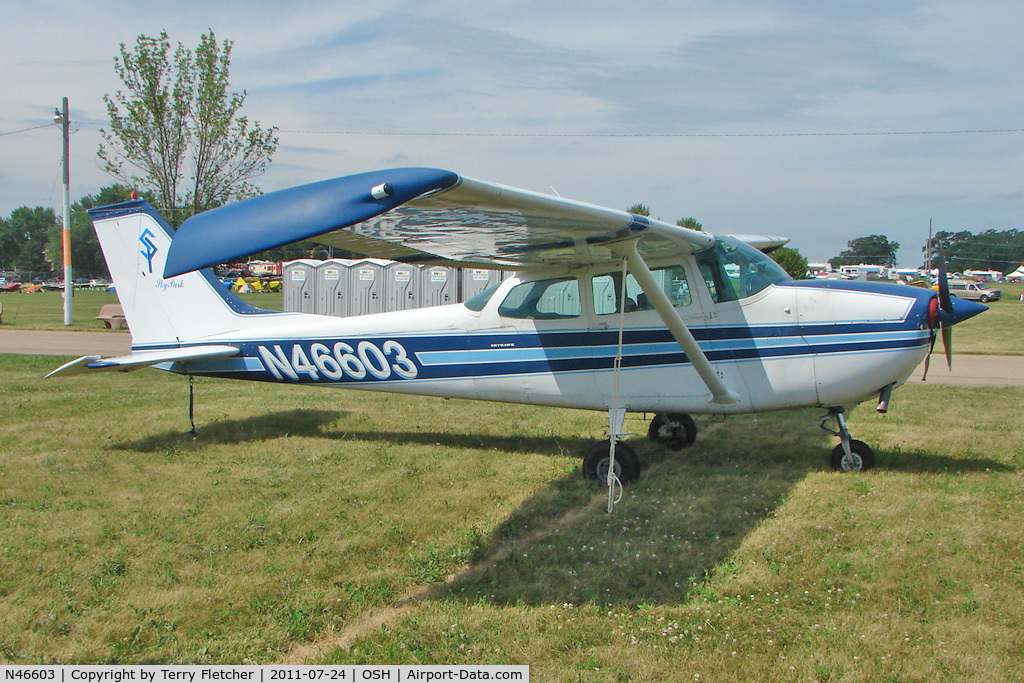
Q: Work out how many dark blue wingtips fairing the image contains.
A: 1